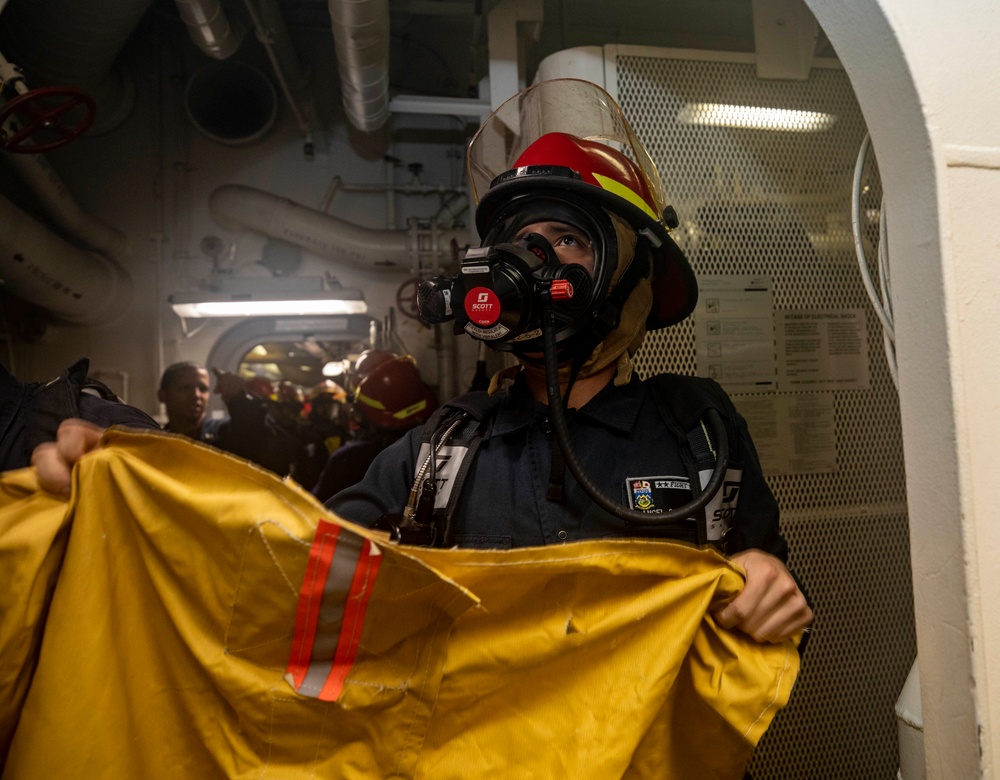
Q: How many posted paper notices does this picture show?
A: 3